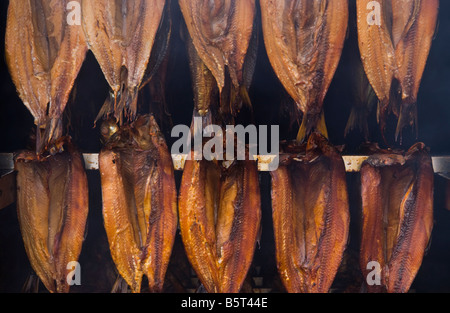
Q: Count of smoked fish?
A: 10